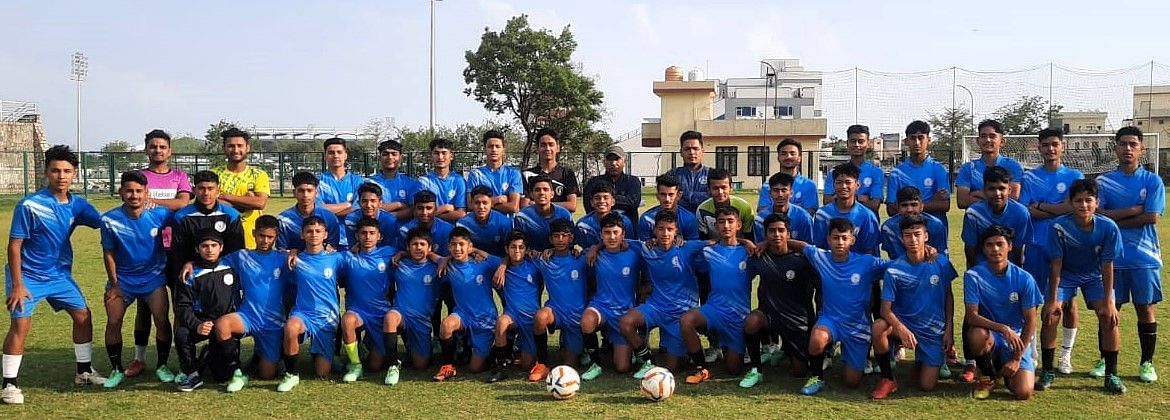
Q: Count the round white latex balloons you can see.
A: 0